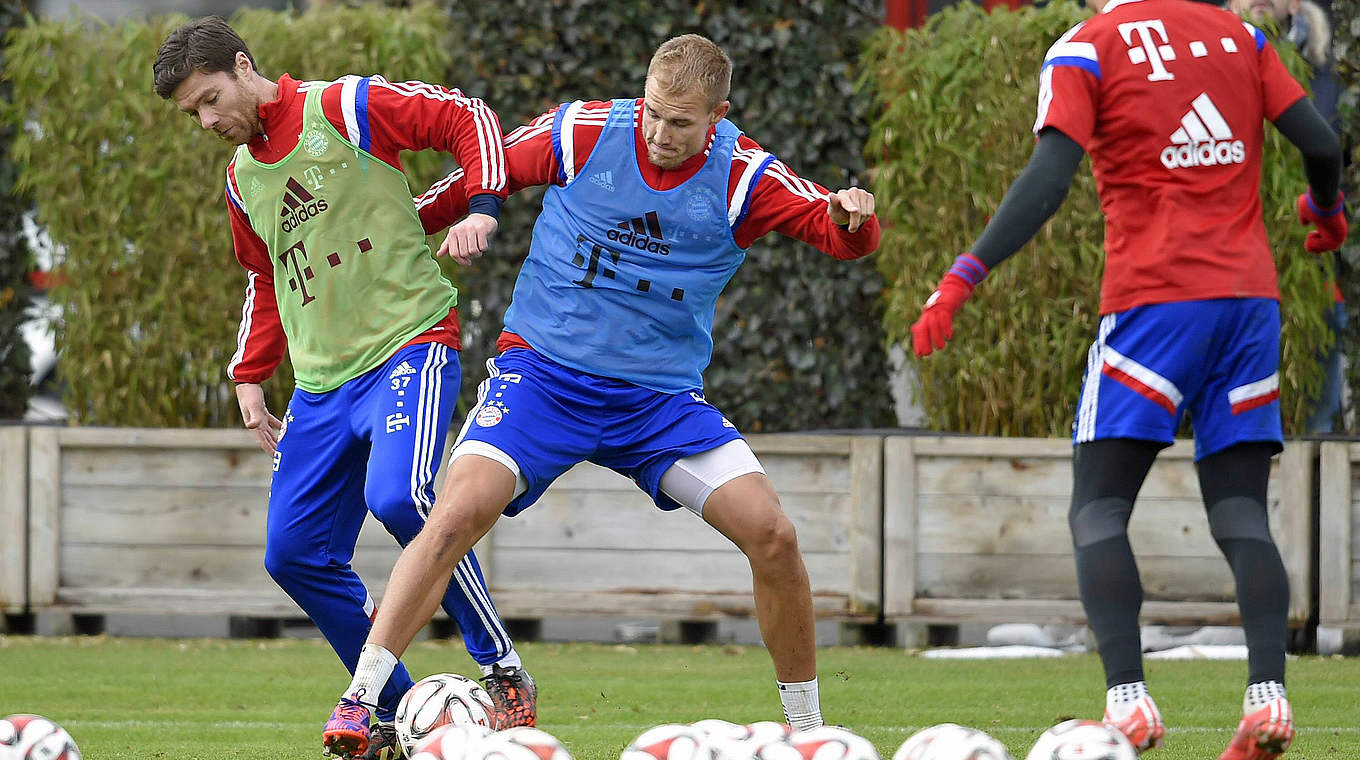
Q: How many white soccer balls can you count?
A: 10